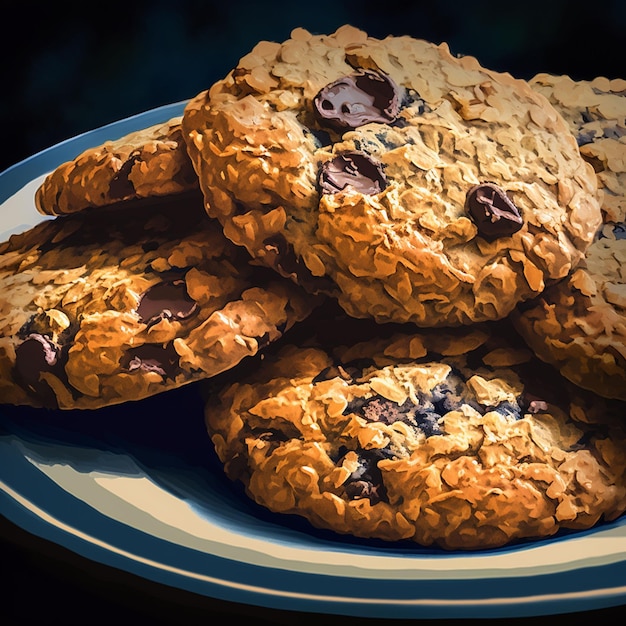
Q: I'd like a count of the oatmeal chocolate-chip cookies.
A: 5